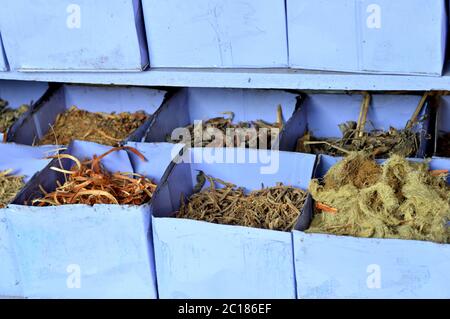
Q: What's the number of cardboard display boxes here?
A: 13